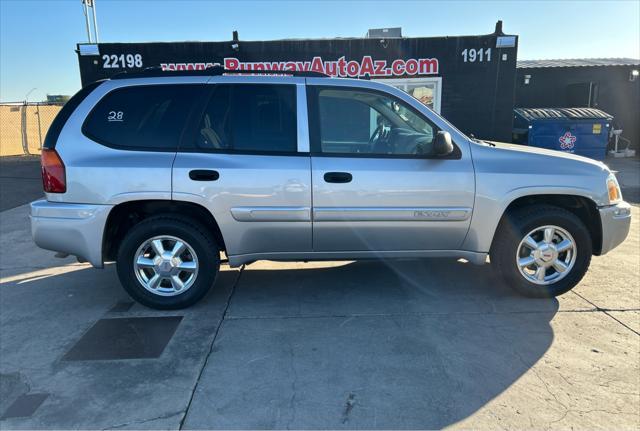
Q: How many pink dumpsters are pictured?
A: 0